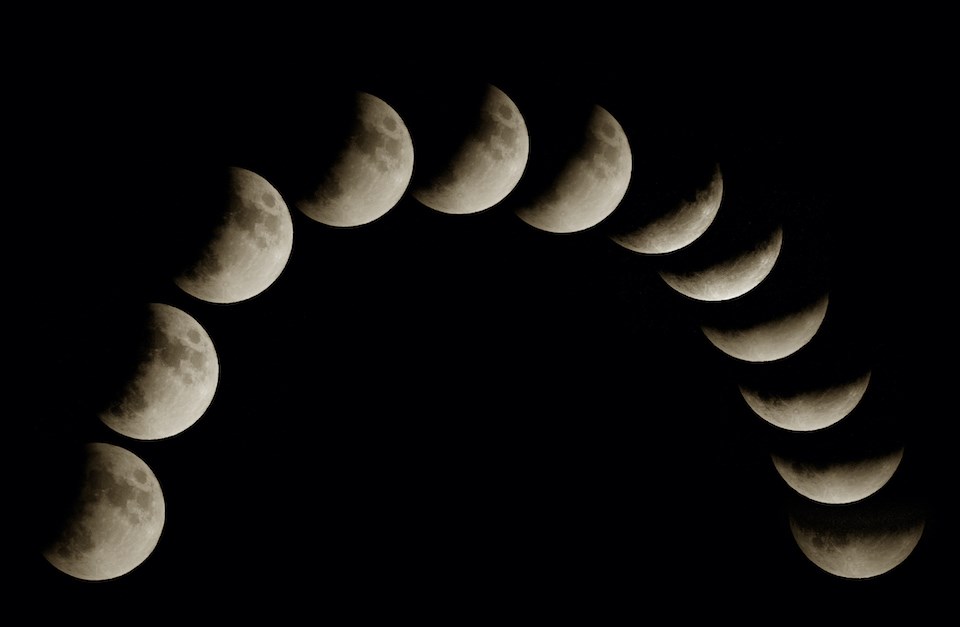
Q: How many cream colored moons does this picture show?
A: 12